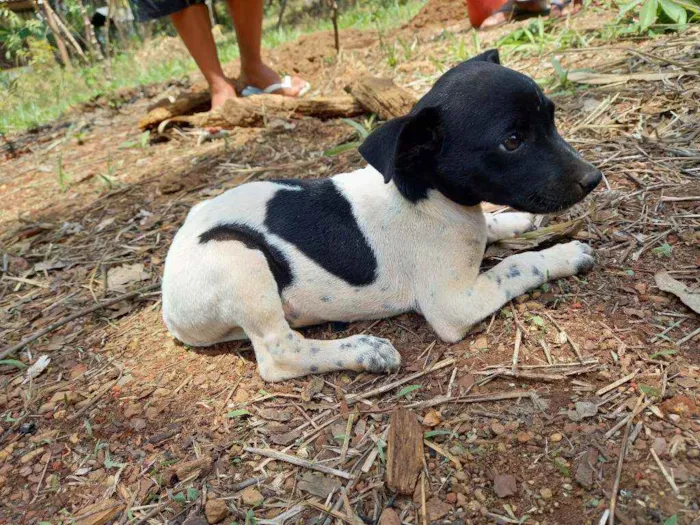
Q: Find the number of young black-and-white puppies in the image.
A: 1